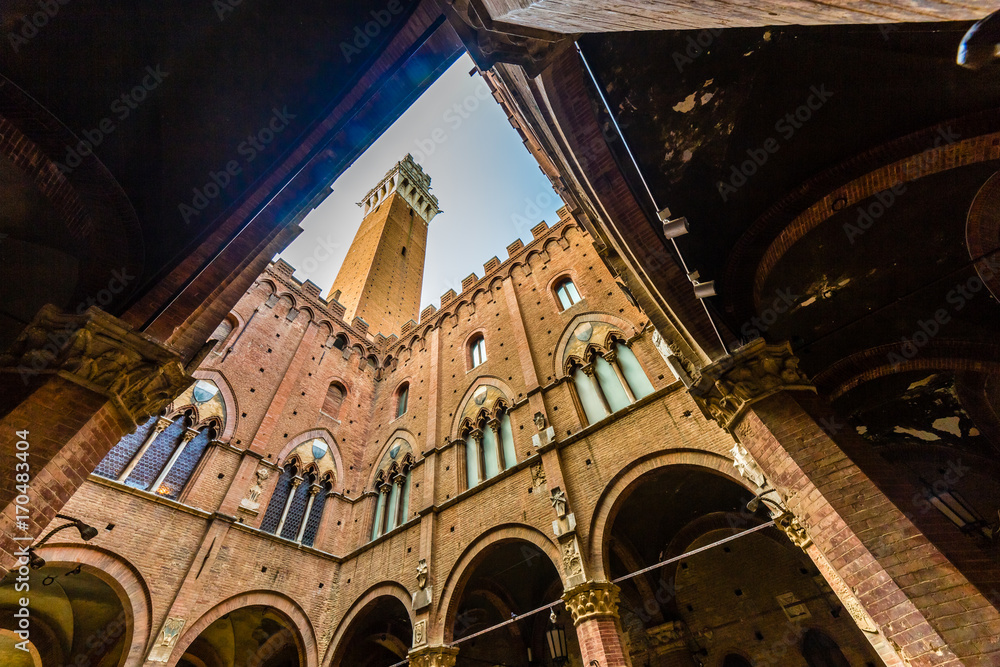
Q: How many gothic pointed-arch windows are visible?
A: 5